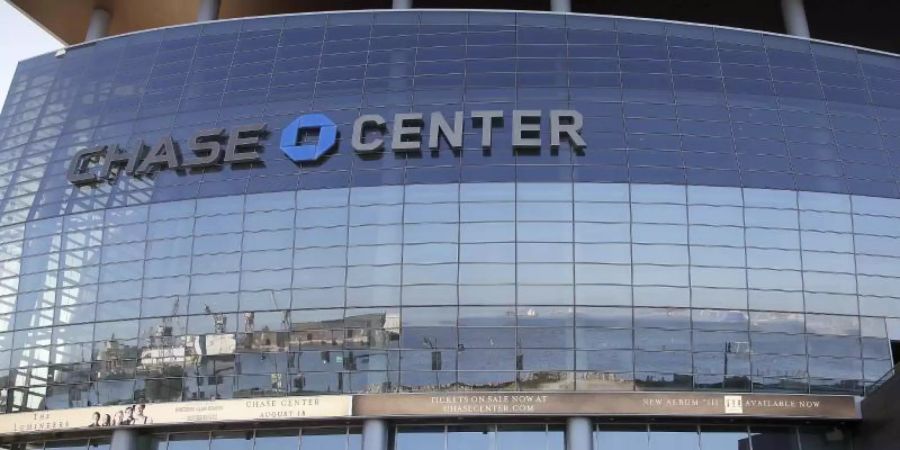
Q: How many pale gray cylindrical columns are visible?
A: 8